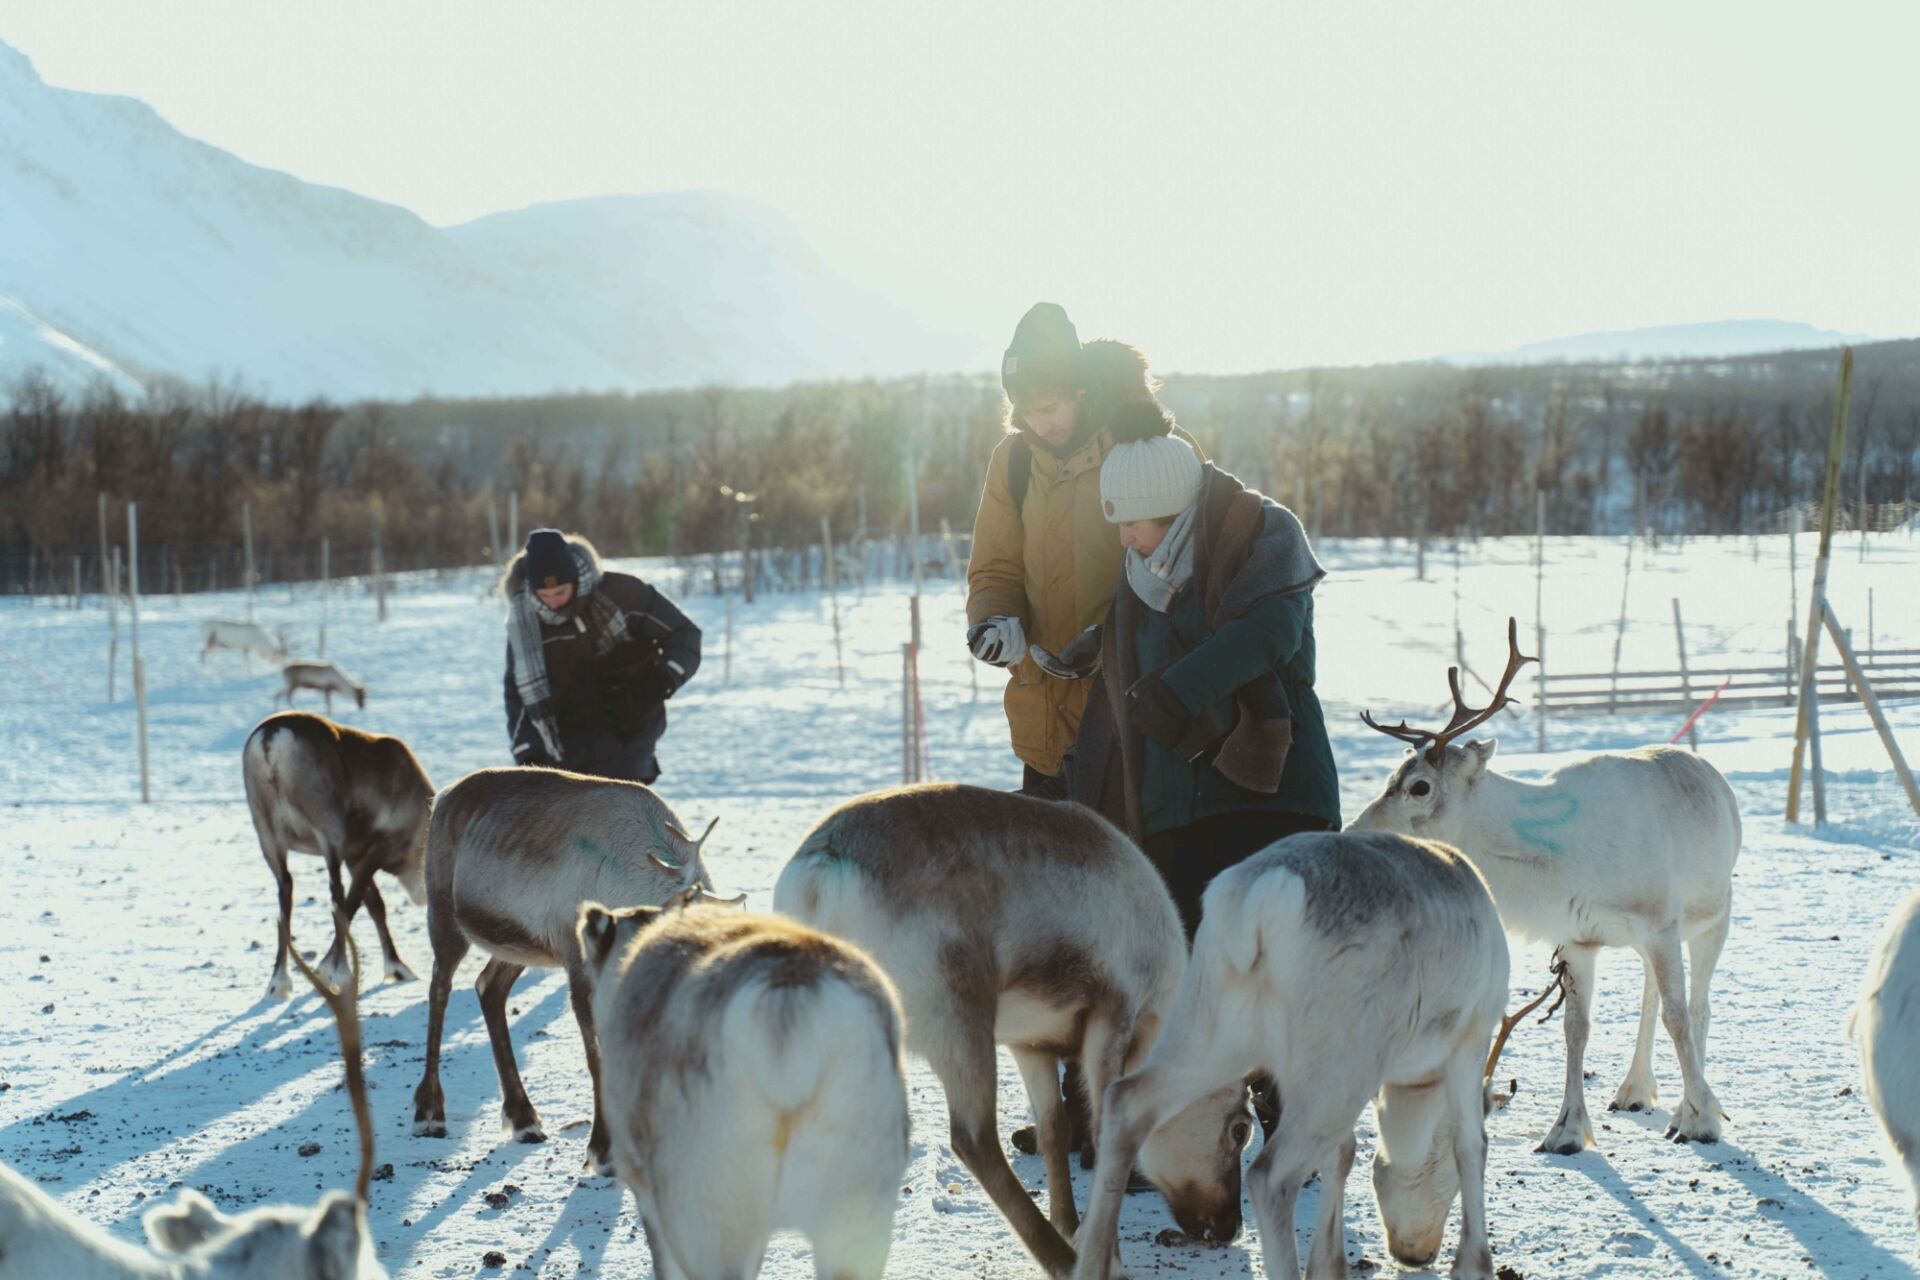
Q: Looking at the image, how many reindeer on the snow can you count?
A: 10